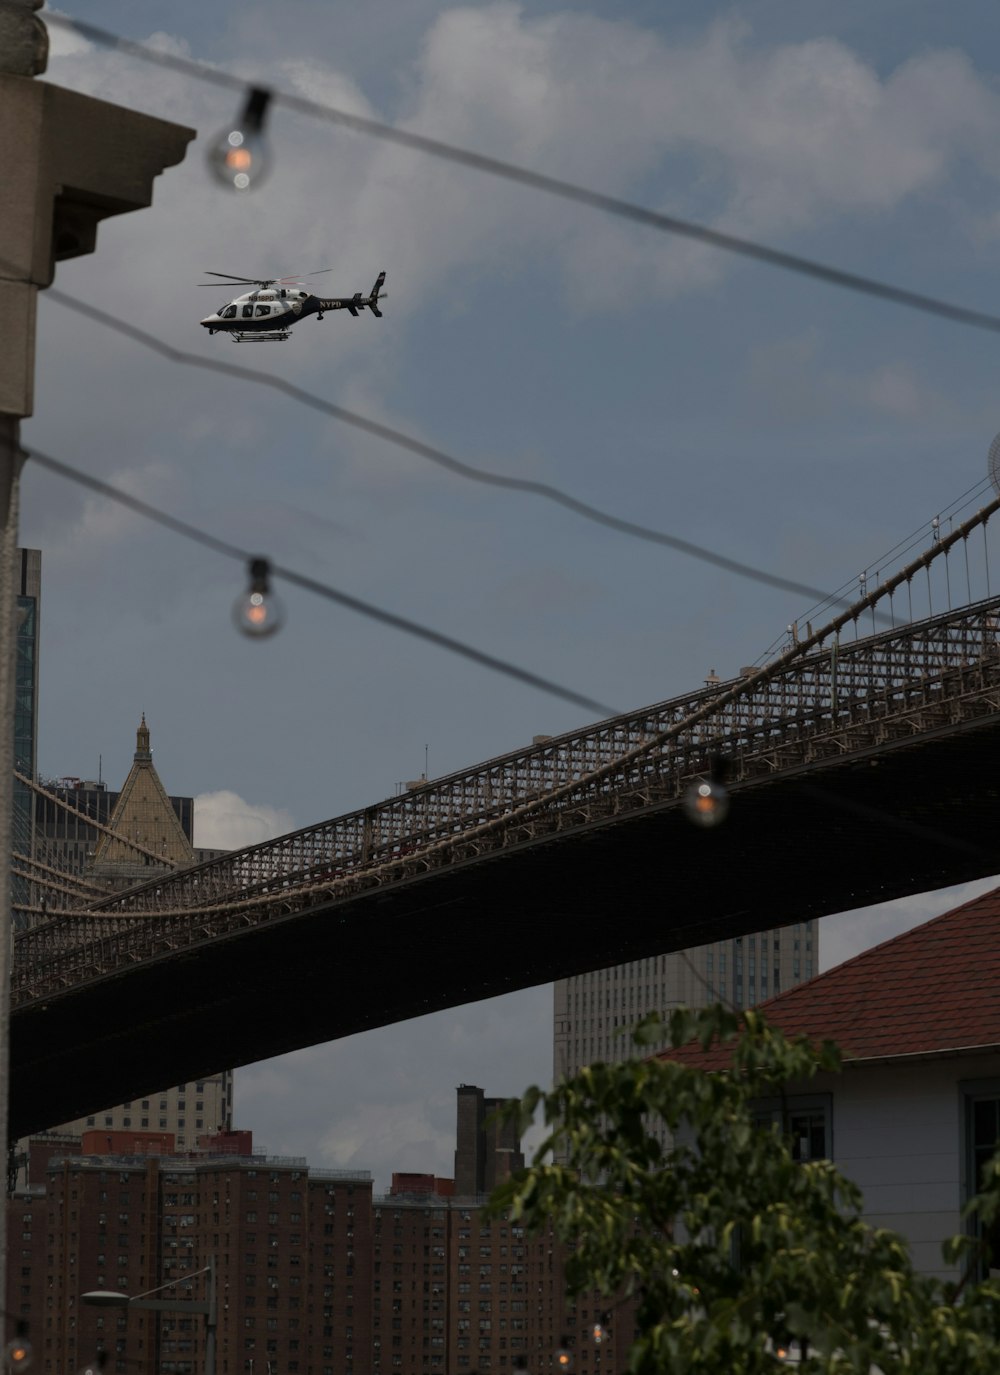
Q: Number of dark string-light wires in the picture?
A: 3